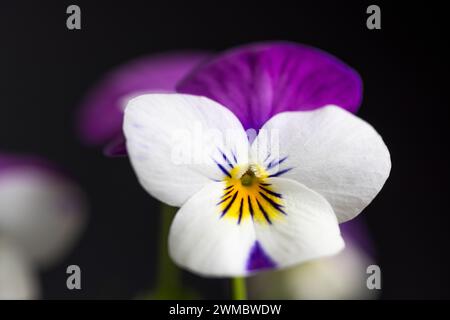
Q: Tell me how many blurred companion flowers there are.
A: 3